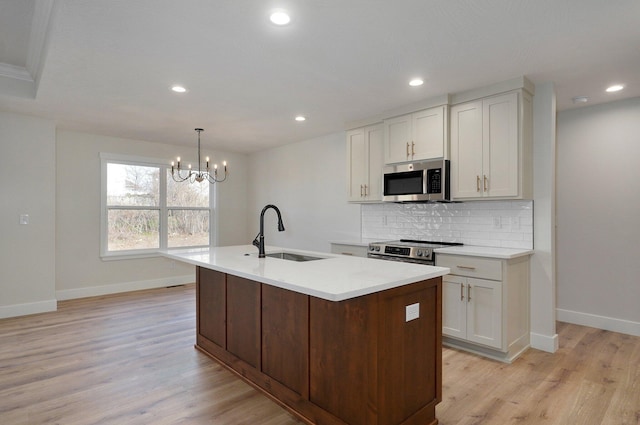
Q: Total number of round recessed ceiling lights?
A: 5